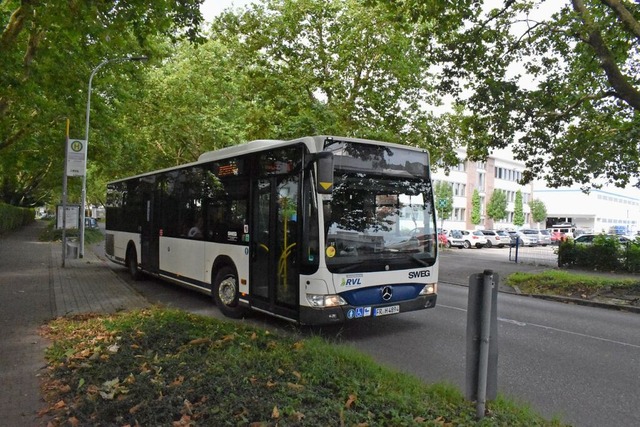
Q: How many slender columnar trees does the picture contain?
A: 2